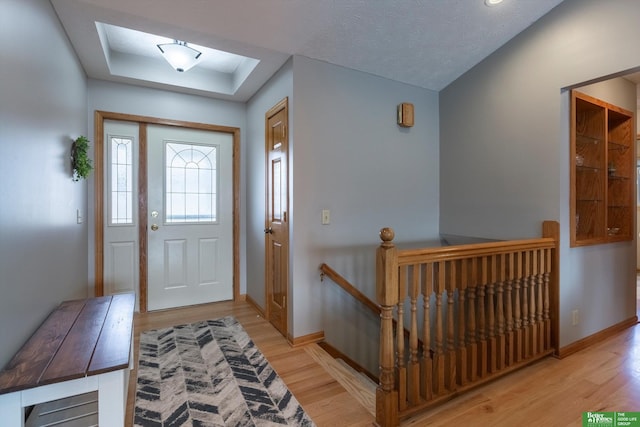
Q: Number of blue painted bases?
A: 0